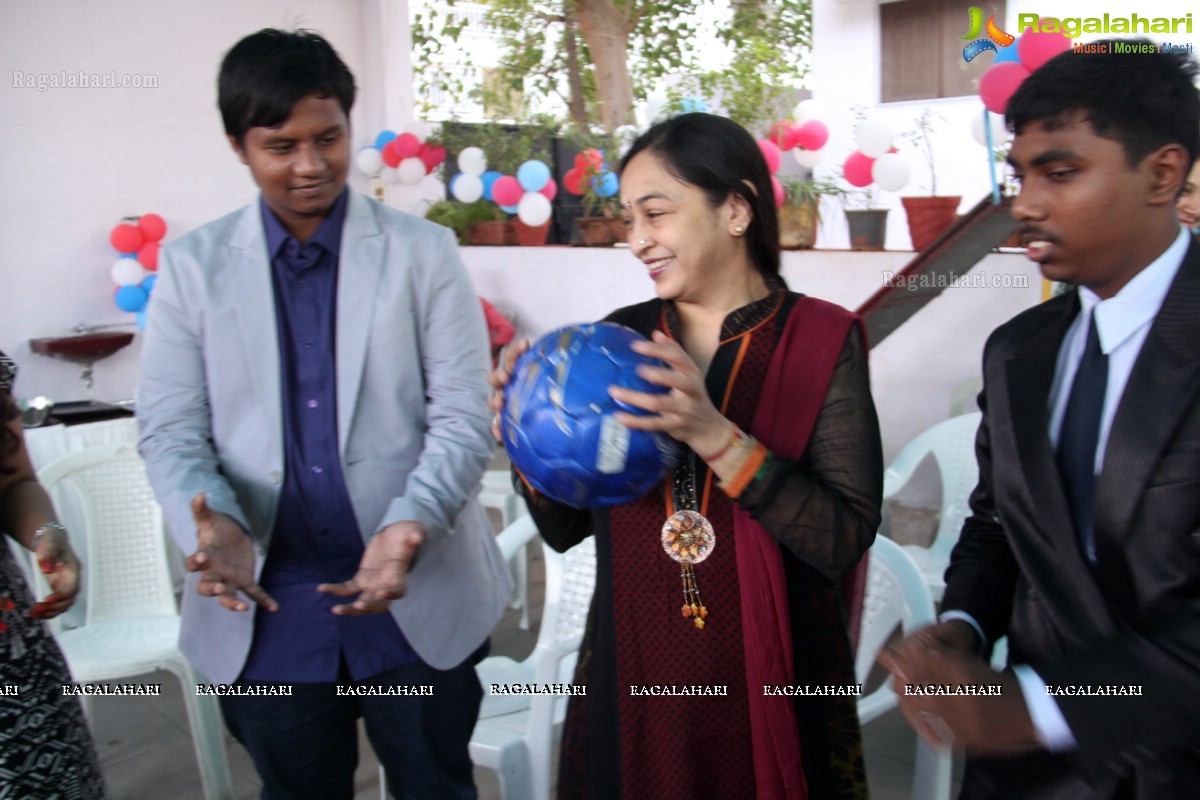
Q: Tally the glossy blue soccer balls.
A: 1